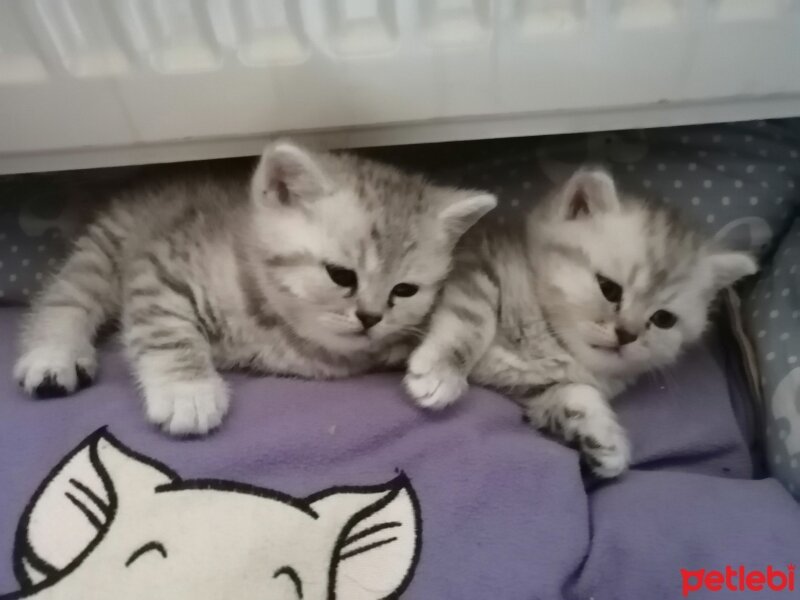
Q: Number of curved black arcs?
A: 2